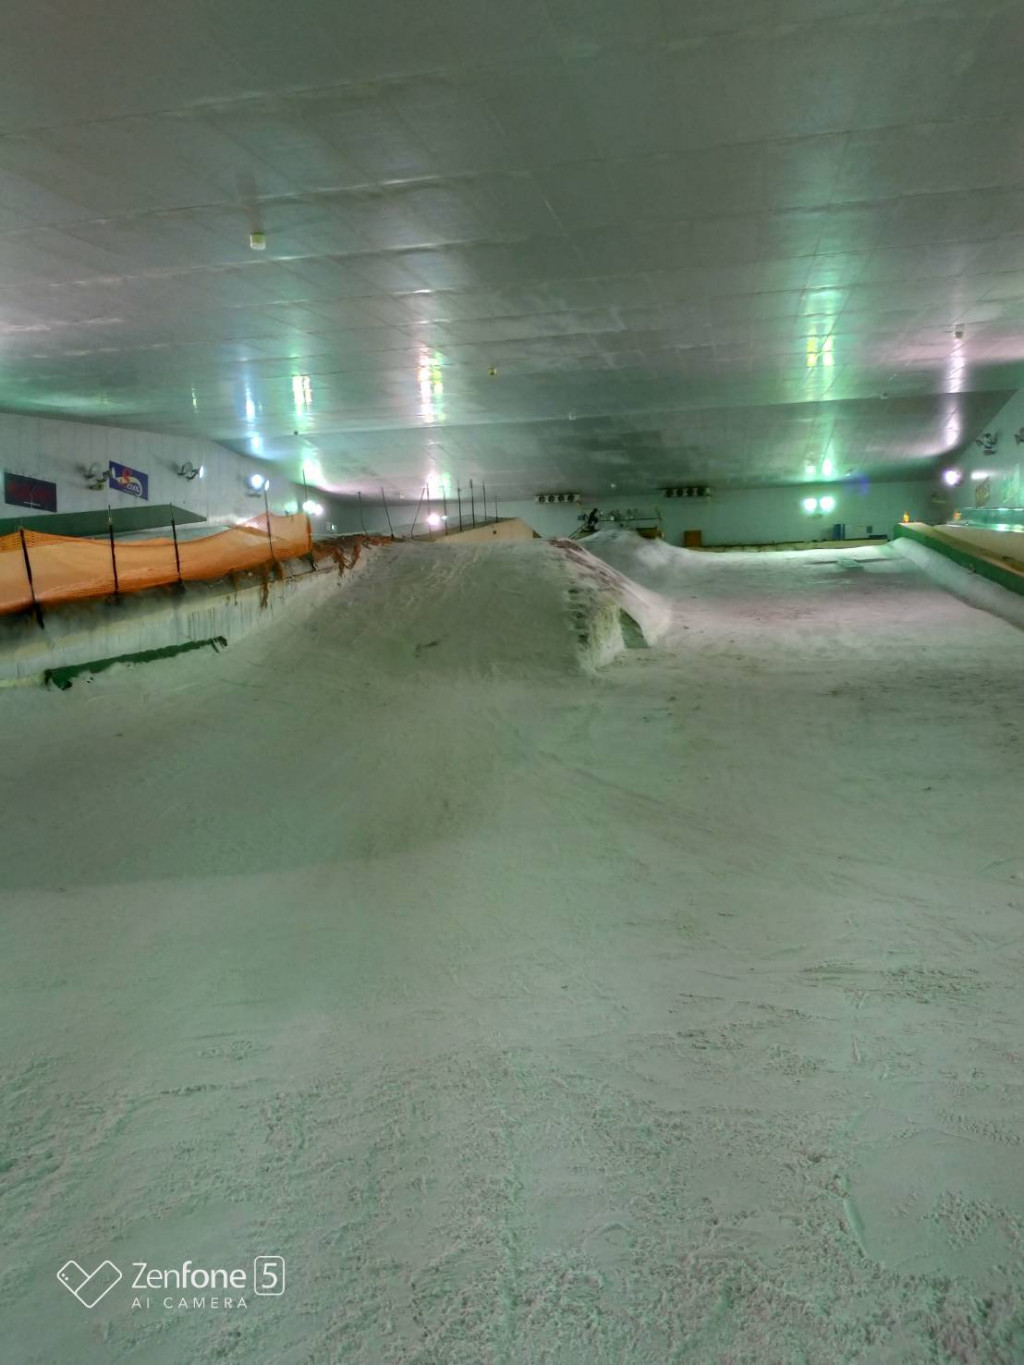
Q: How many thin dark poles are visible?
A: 14